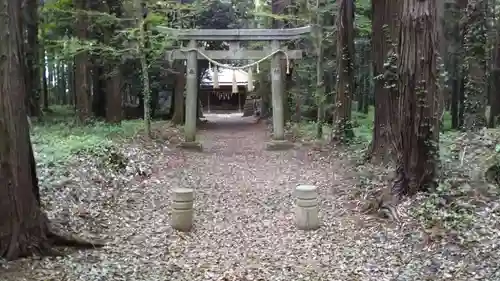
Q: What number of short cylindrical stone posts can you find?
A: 2